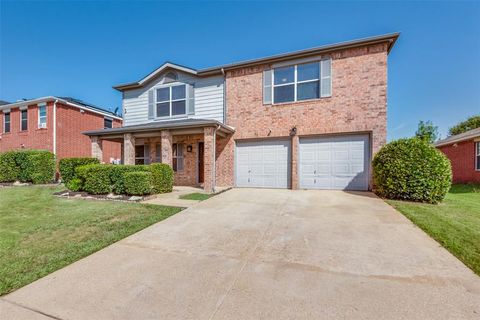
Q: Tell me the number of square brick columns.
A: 4